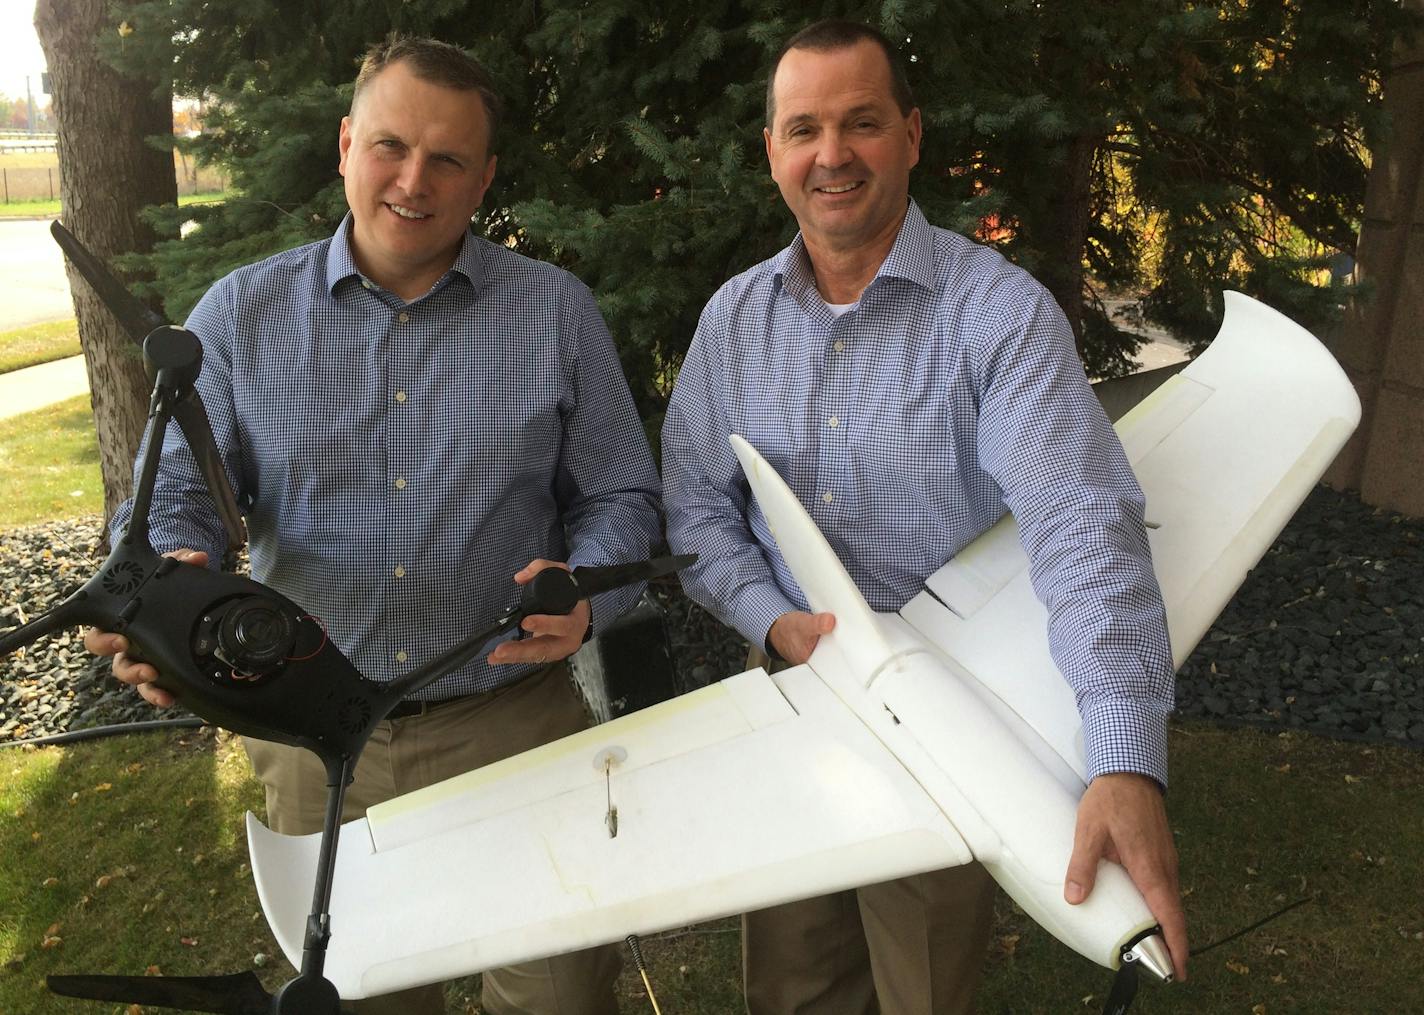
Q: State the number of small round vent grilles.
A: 2